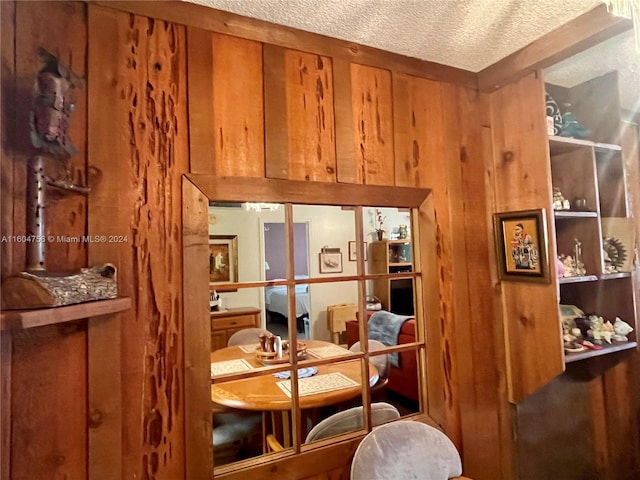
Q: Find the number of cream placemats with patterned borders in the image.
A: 4